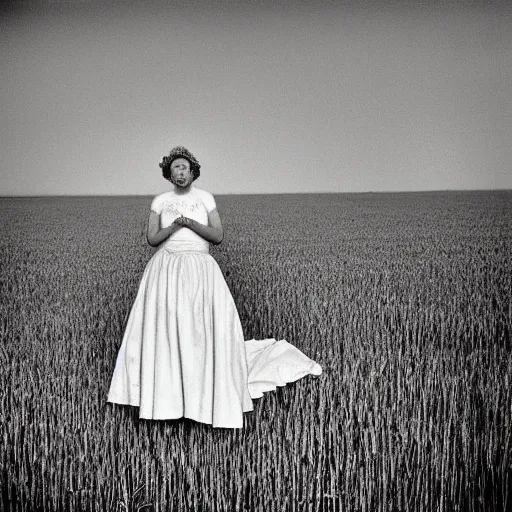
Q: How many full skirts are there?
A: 1